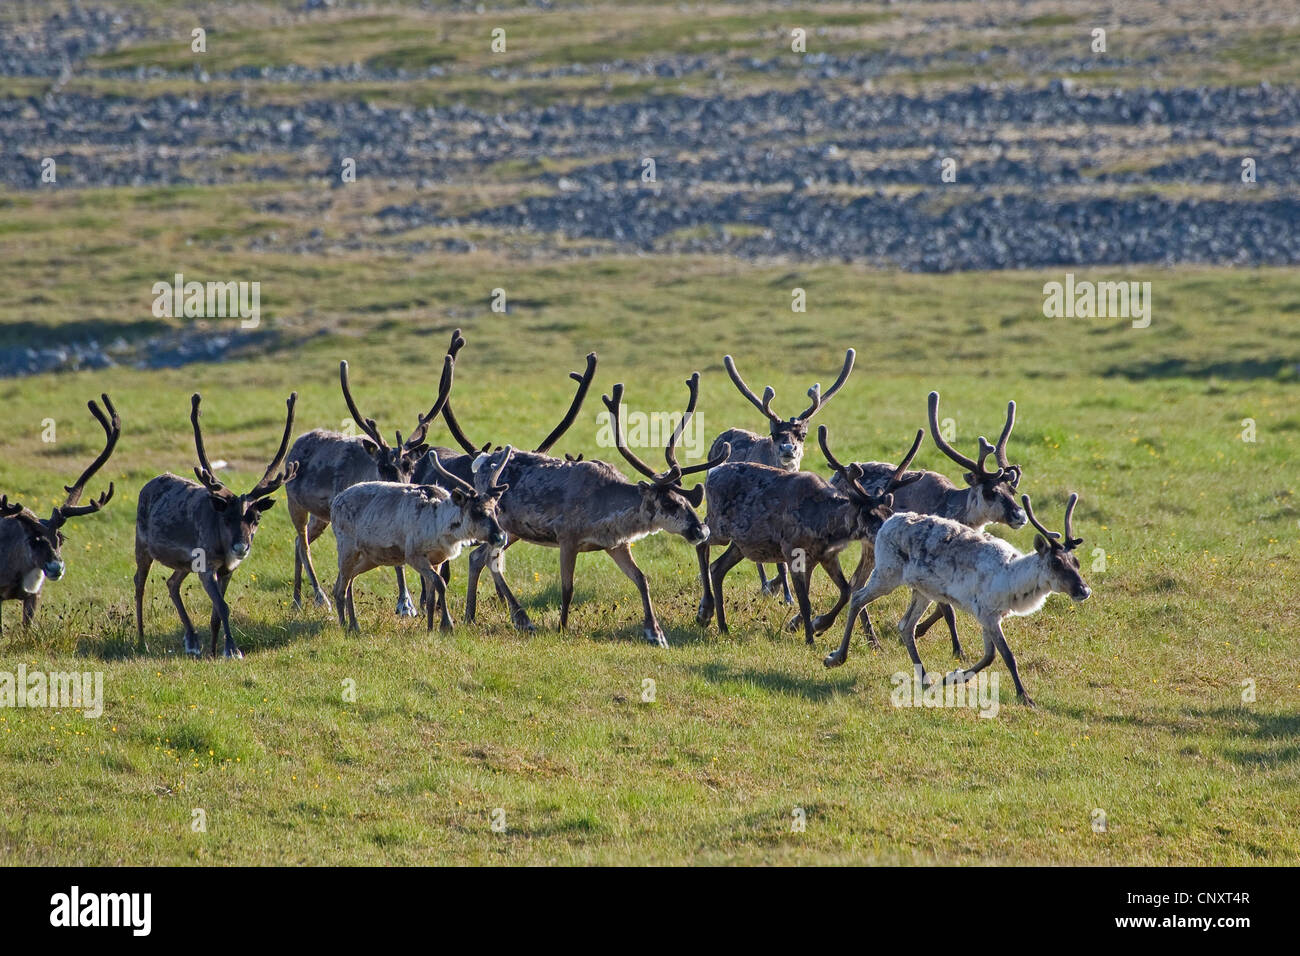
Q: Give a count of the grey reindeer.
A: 8